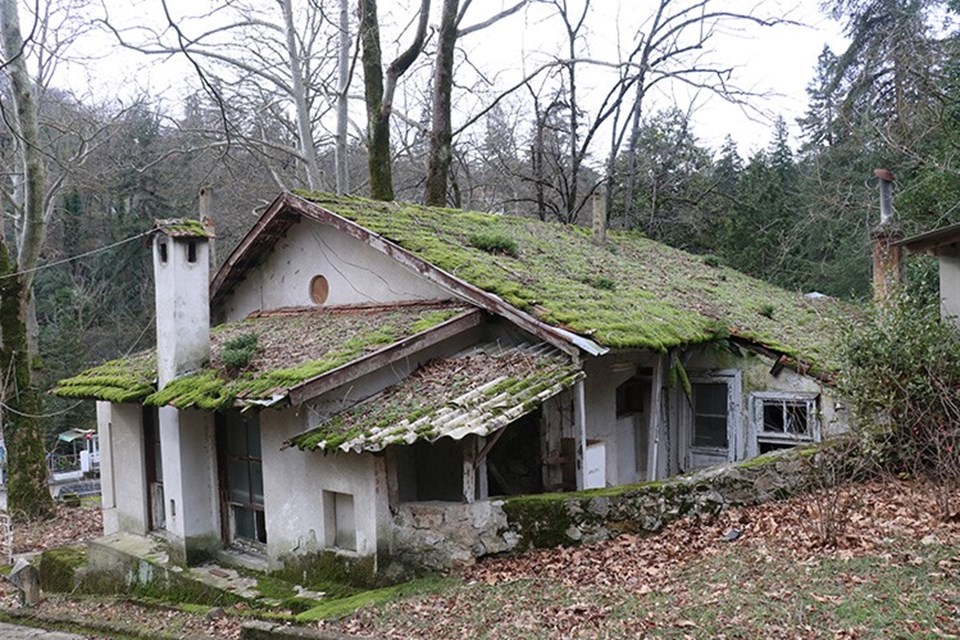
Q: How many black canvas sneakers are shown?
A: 0